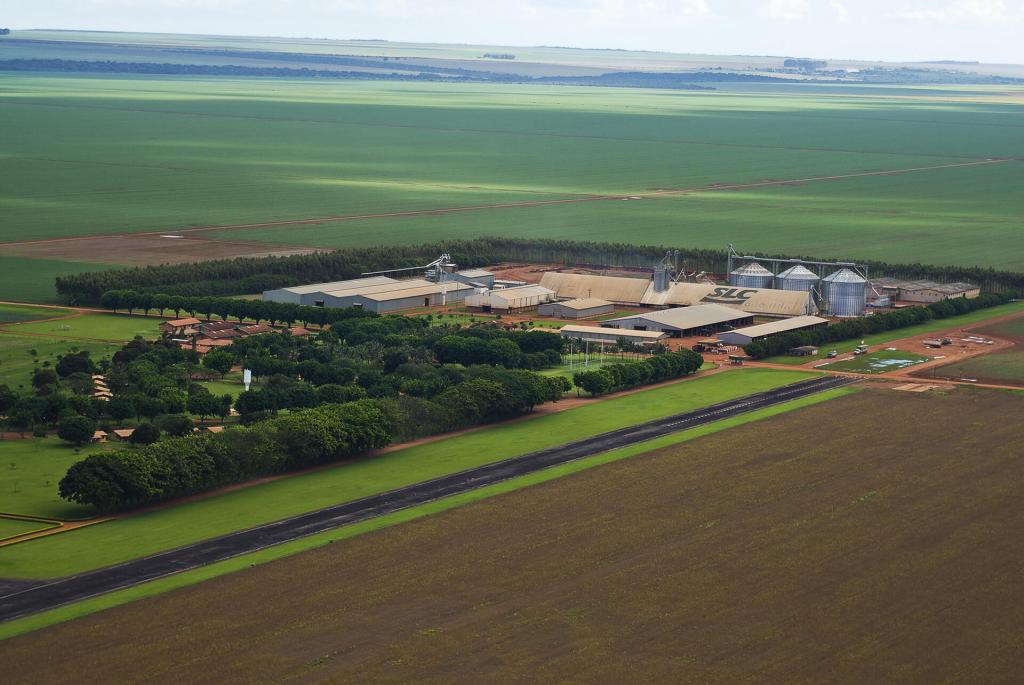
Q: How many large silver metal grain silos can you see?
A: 3